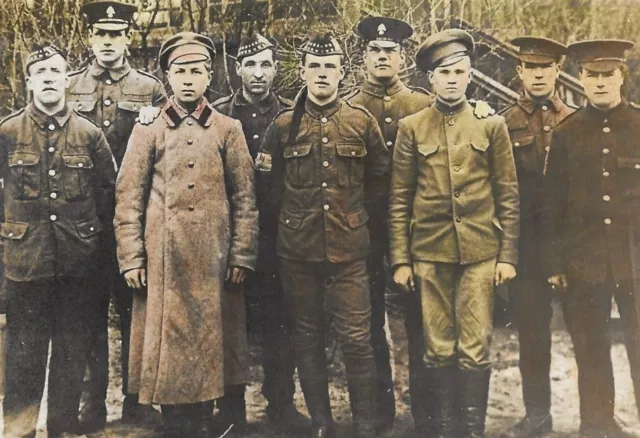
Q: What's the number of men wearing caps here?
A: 9